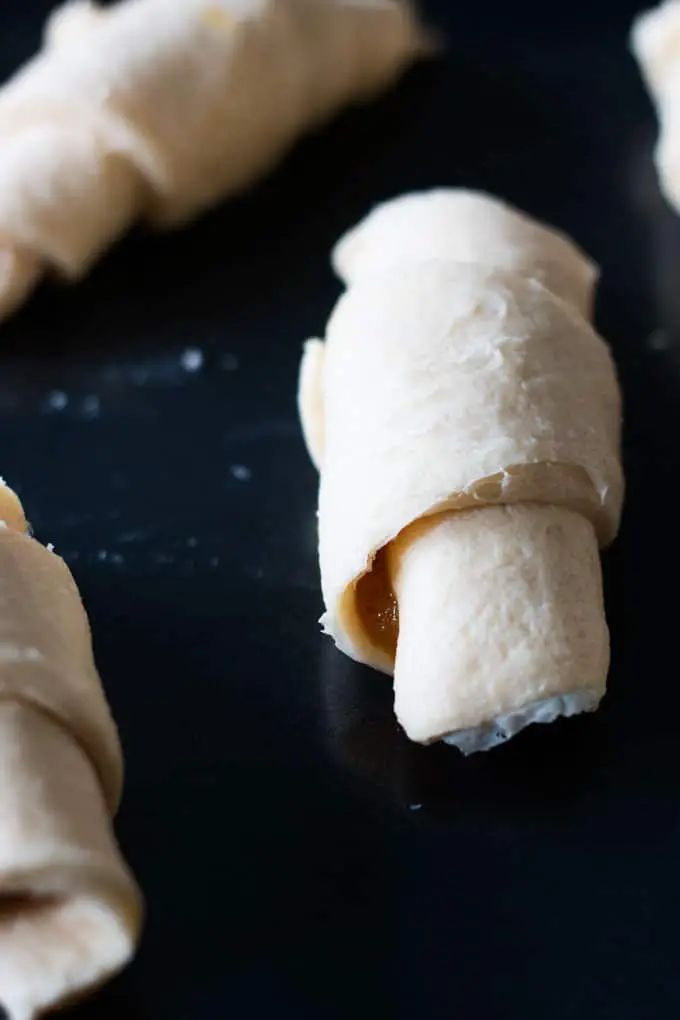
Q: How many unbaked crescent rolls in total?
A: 4